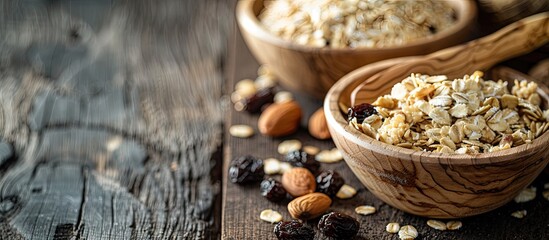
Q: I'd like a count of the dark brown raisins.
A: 8